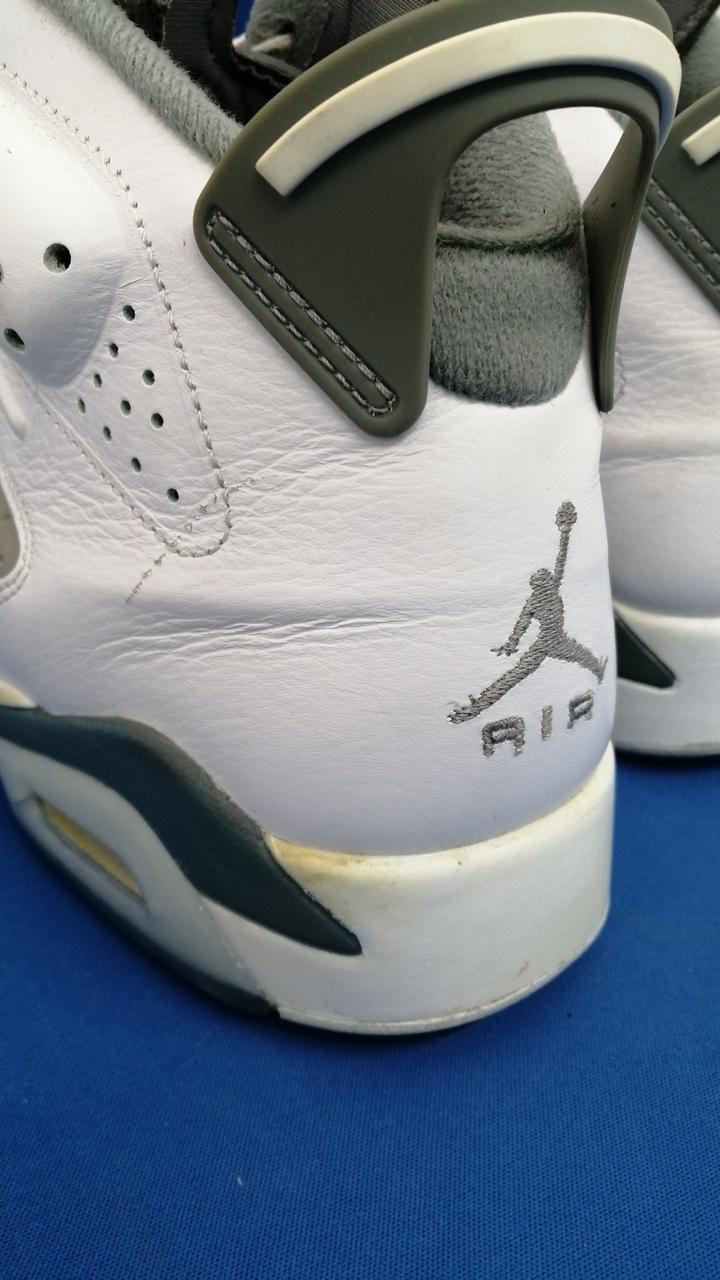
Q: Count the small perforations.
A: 10